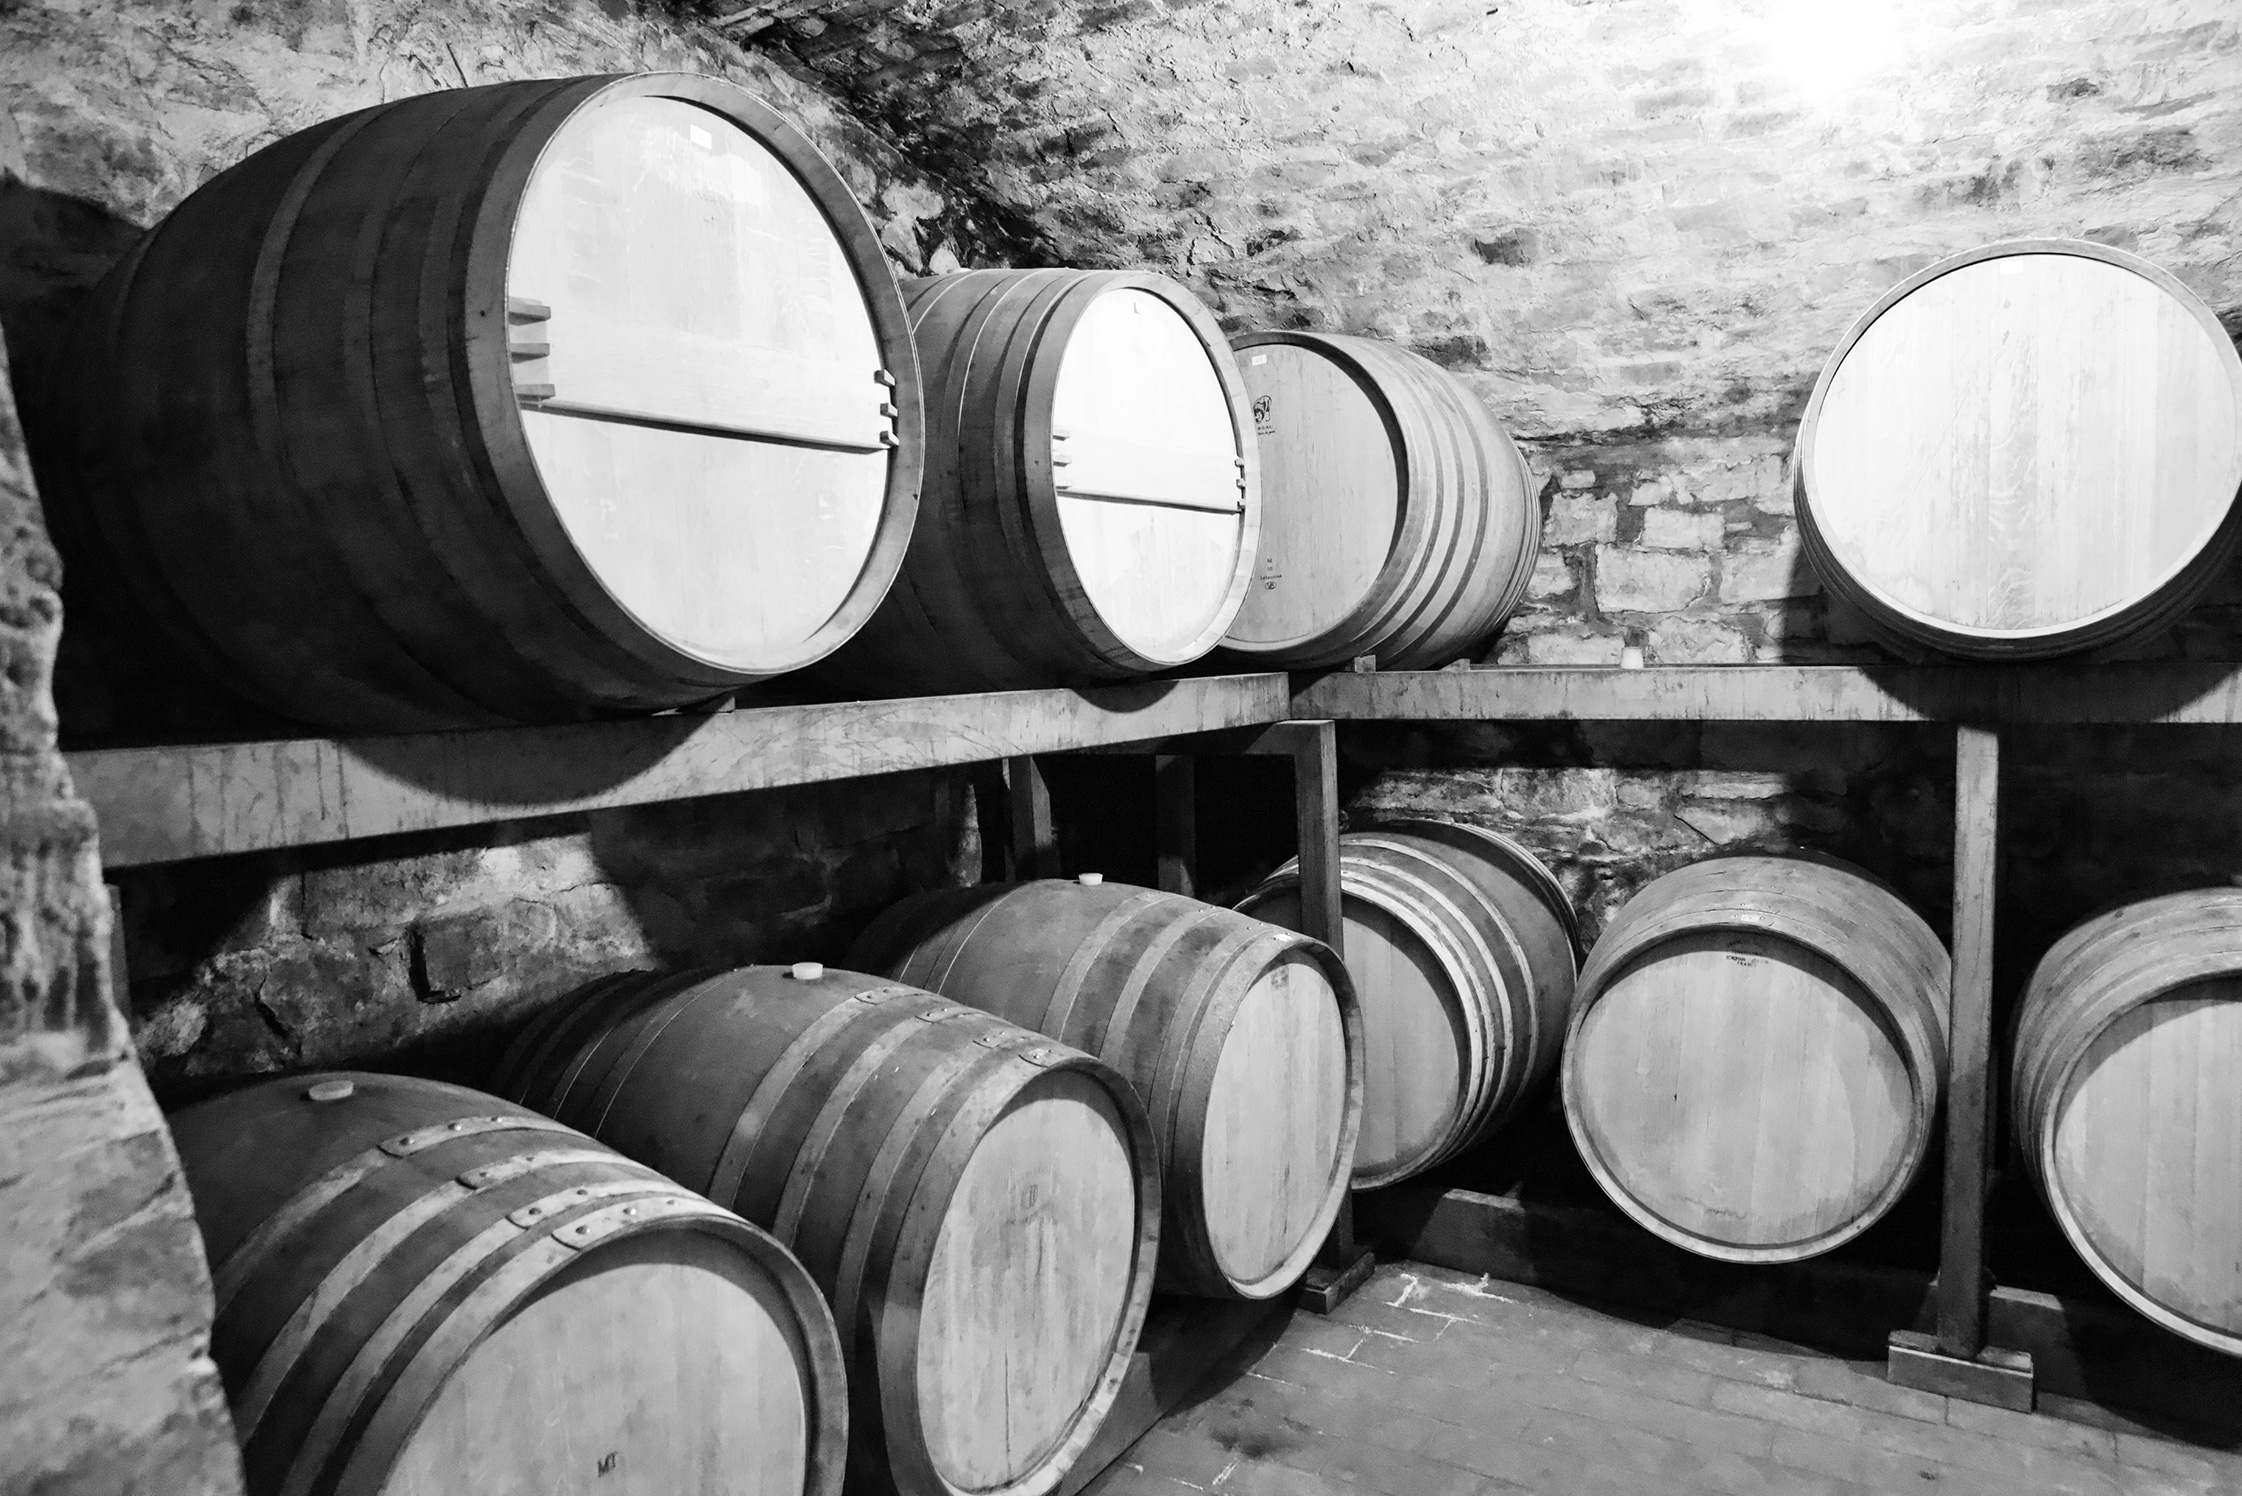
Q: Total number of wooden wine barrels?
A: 10